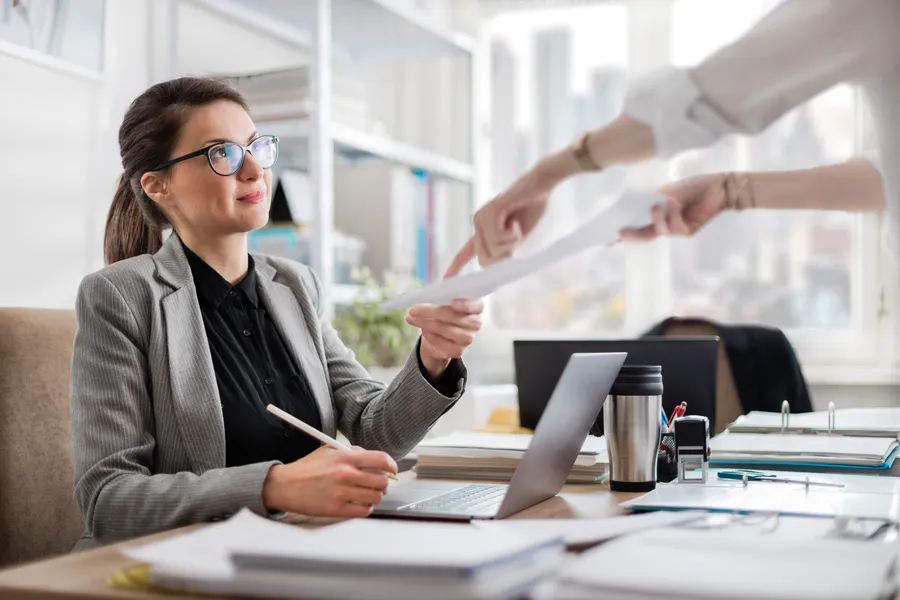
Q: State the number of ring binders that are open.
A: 2